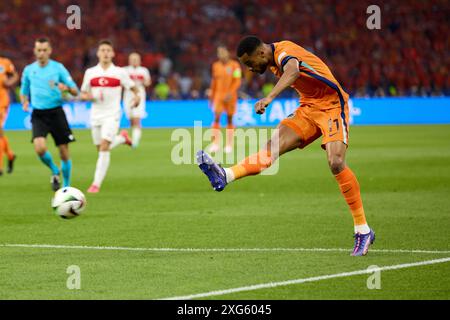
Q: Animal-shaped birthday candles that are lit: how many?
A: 0